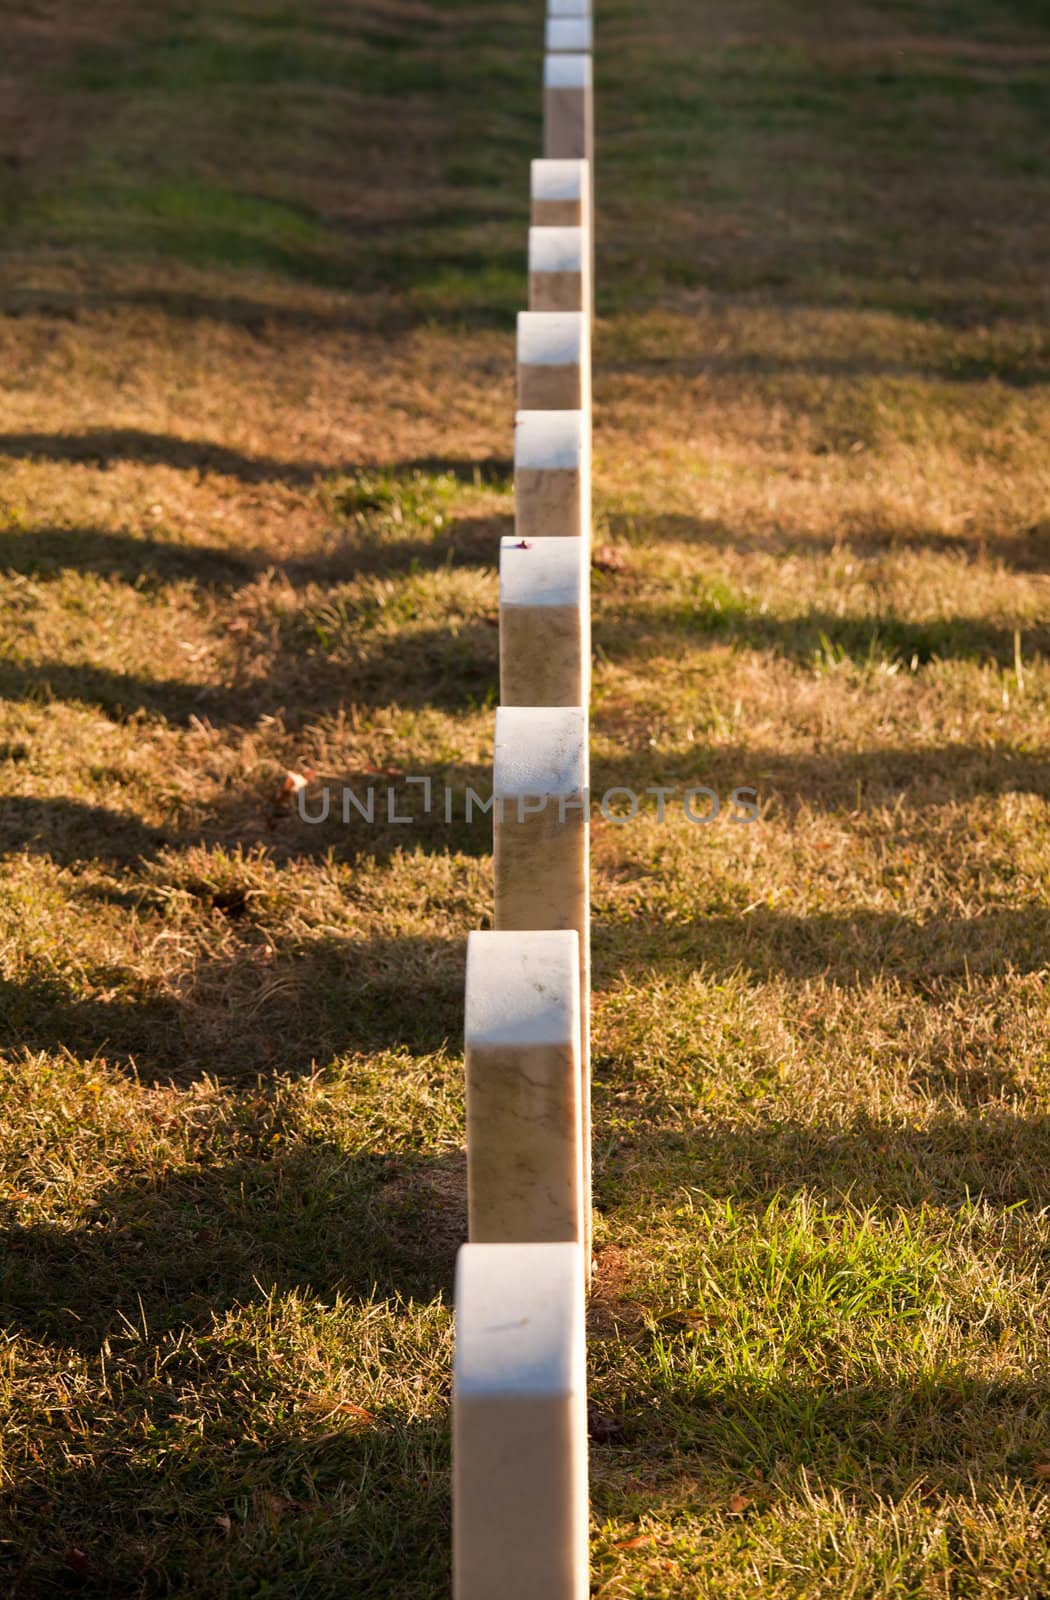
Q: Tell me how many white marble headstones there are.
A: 11